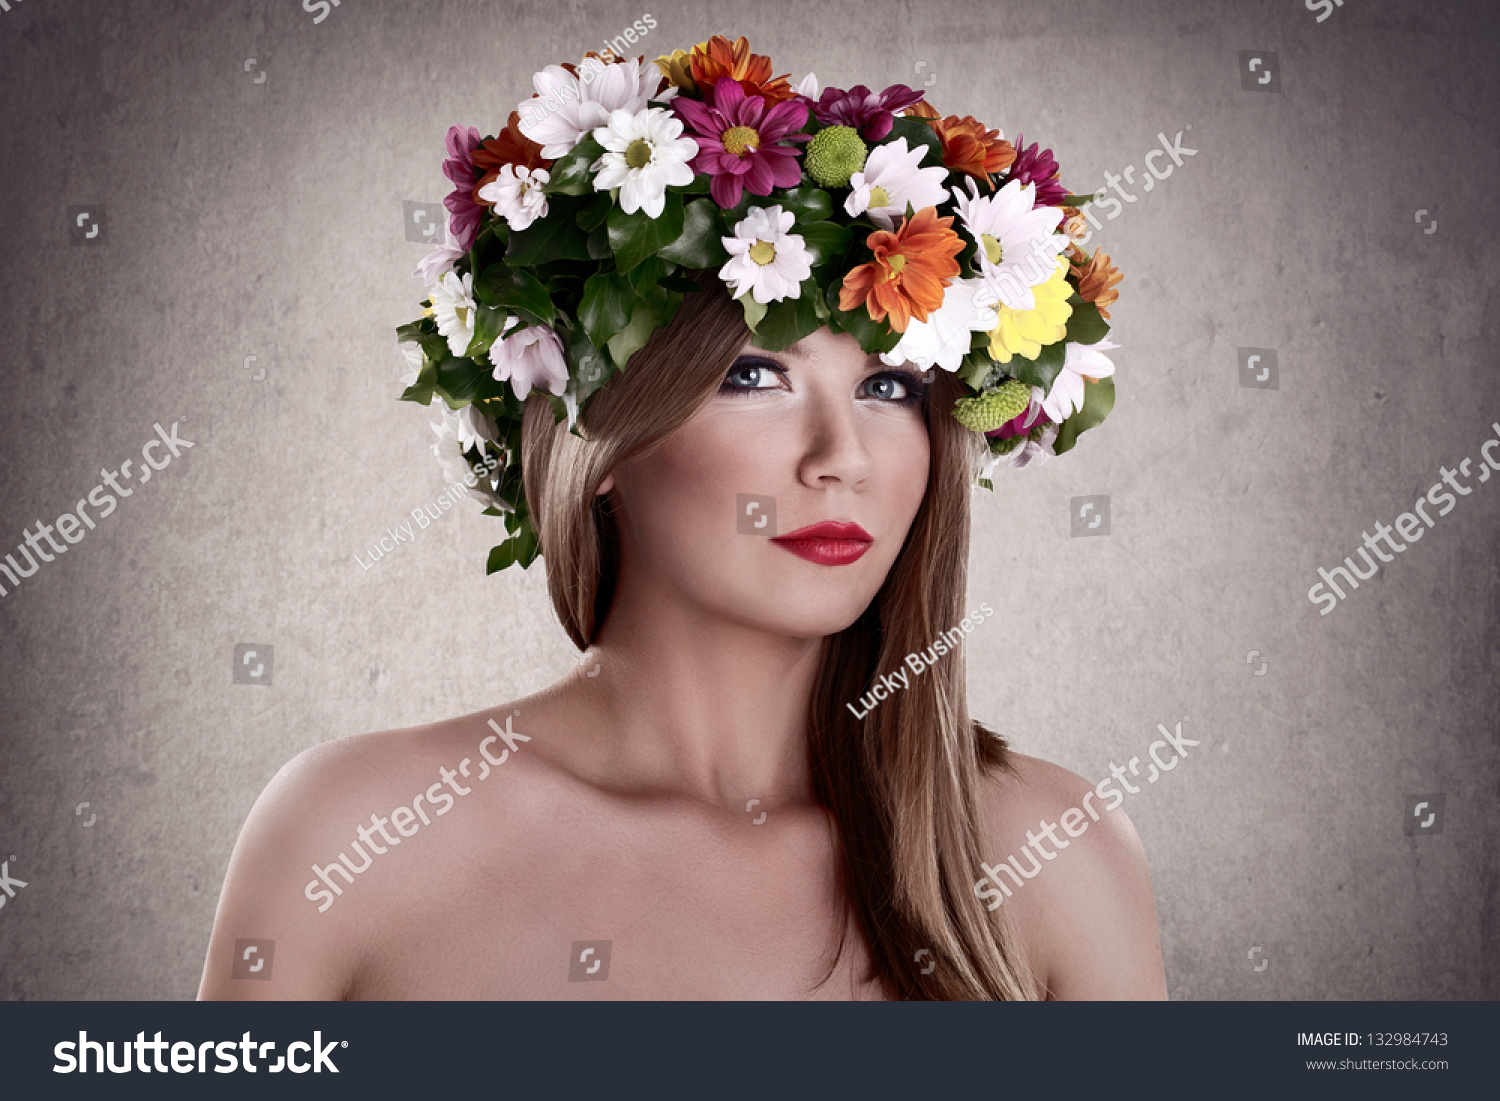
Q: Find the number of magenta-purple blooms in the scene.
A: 5